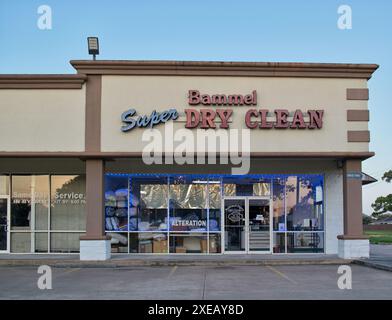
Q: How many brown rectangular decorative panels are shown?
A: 3